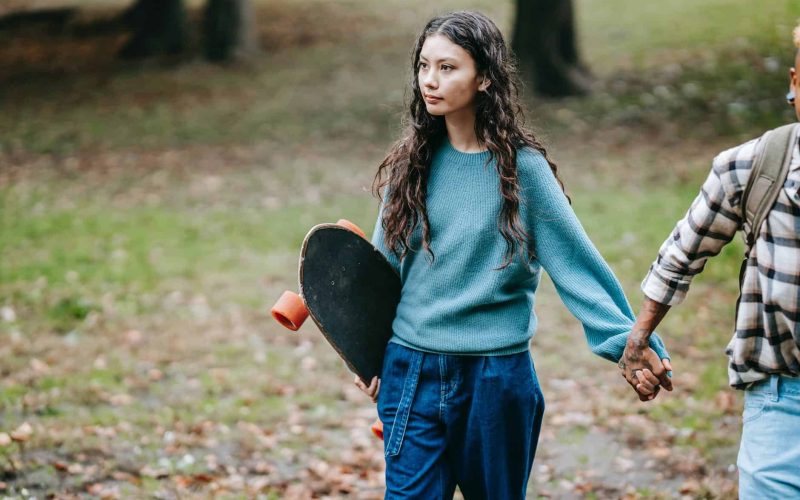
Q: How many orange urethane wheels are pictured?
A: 3